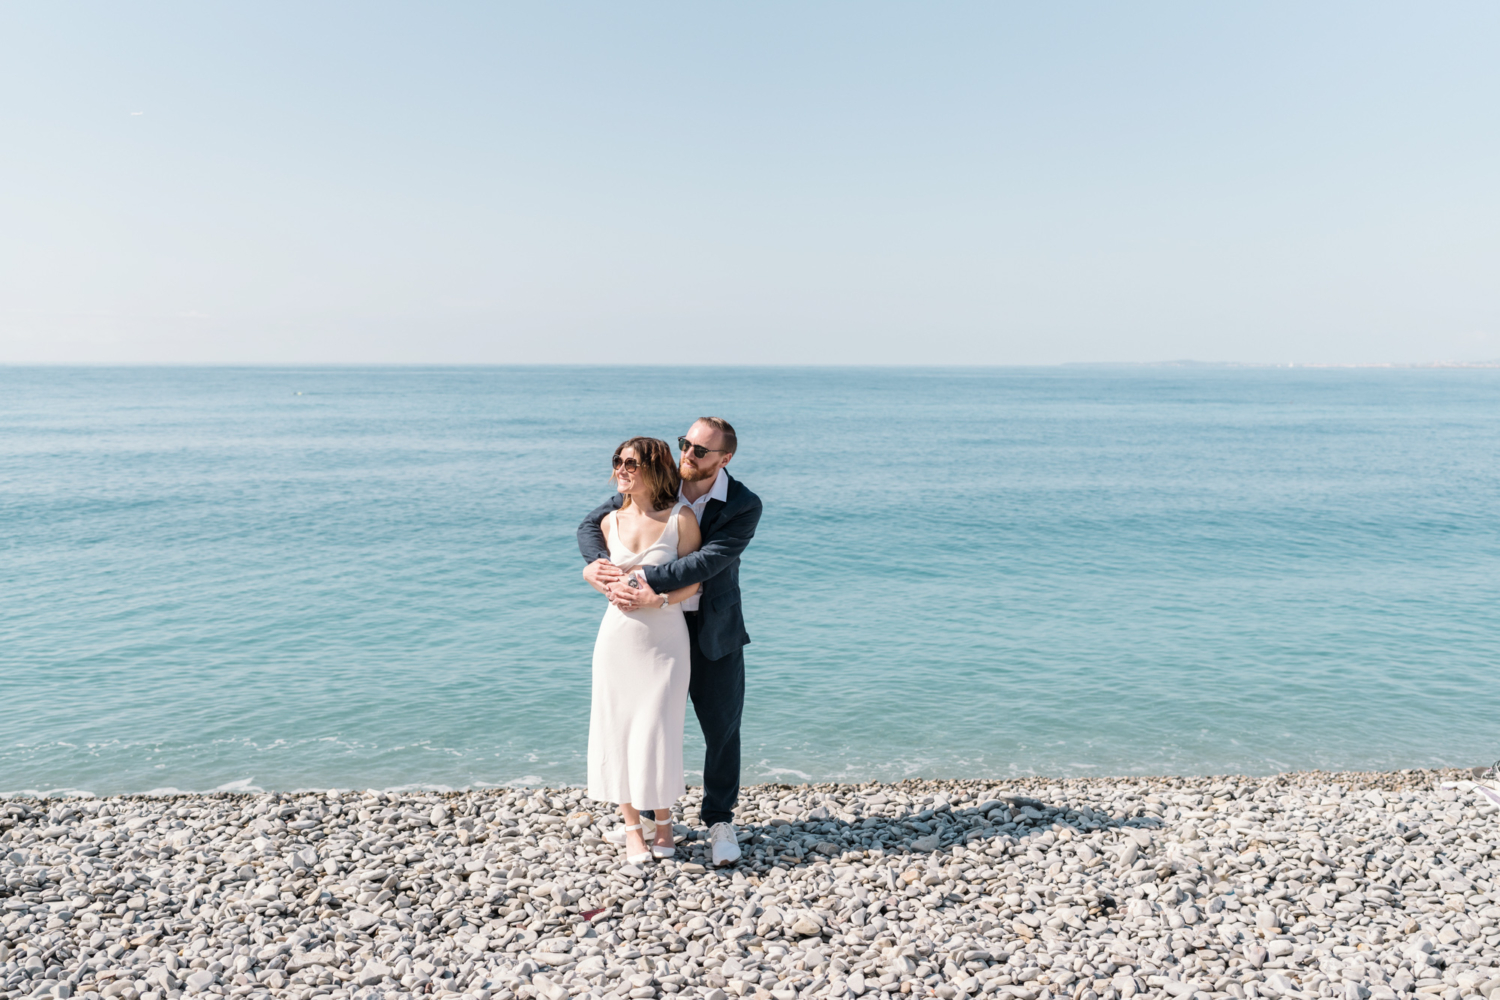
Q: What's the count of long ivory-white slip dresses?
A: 1